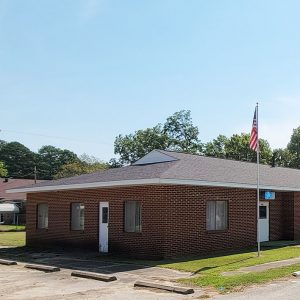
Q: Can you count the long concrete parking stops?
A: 4